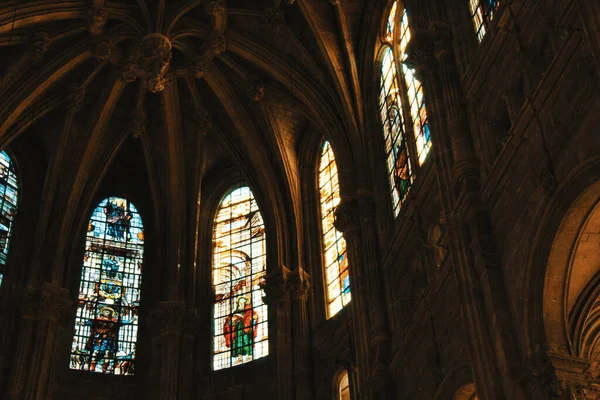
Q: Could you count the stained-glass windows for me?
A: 6